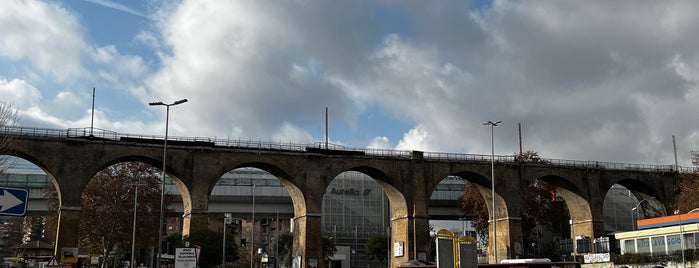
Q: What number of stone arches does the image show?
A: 7